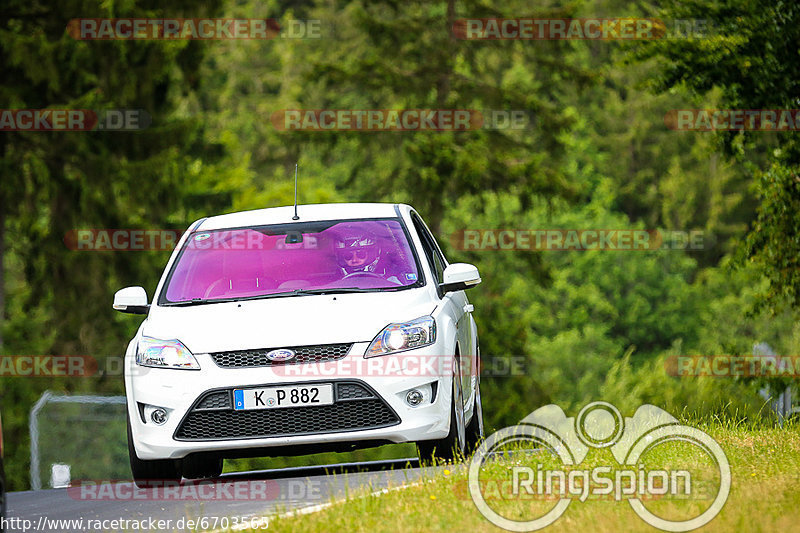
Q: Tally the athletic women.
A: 0